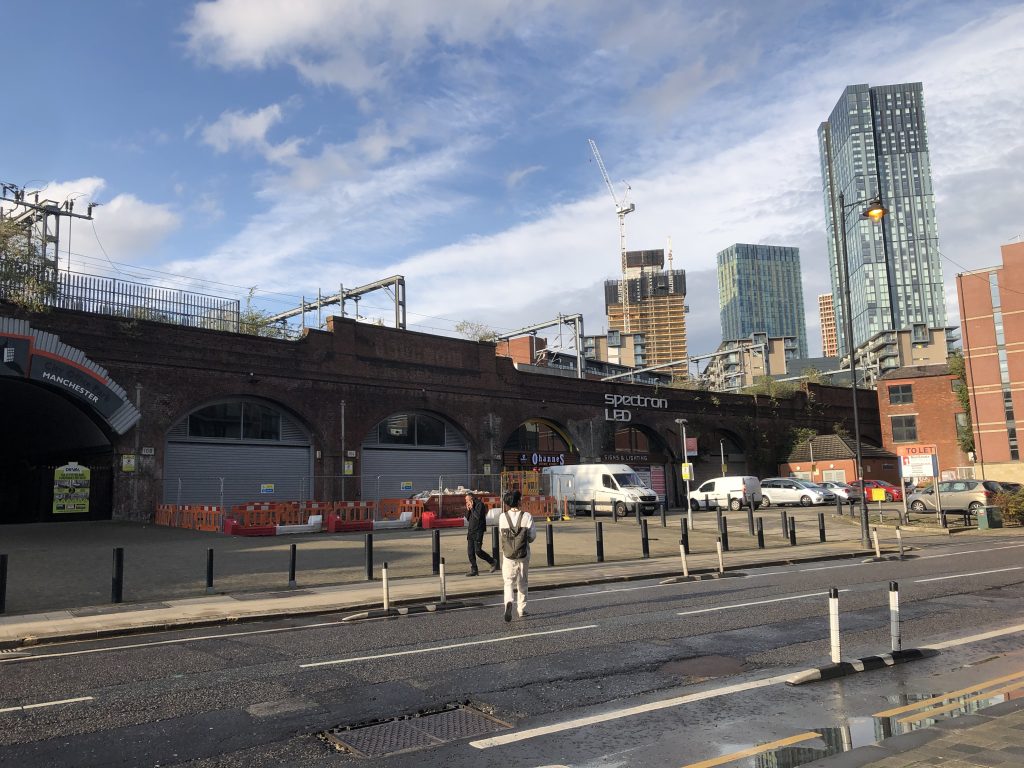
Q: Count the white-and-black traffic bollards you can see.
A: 8